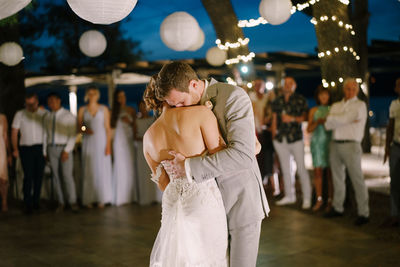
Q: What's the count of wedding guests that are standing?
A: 11